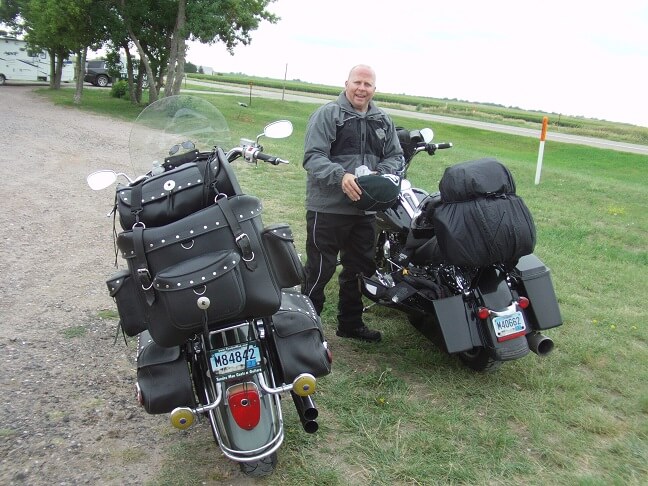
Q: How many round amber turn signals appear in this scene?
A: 2